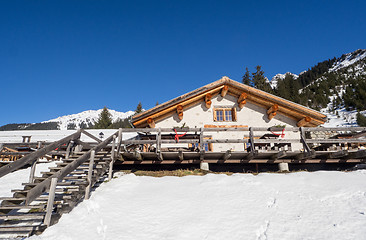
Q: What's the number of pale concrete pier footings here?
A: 2